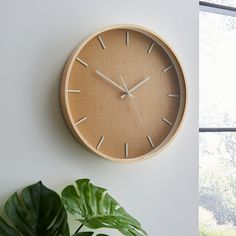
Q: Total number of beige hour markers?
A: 12